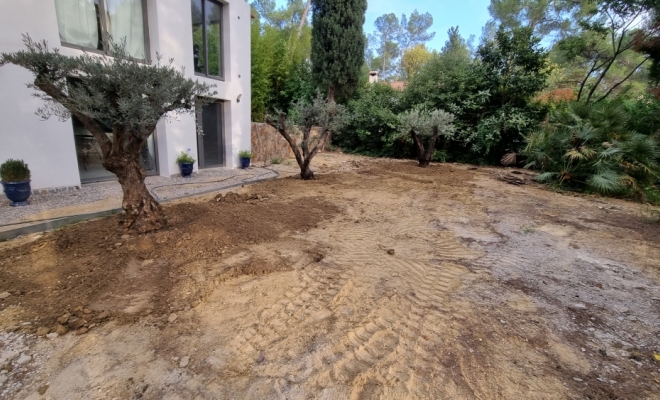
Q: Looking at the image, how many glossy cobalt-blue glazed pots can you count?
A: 3